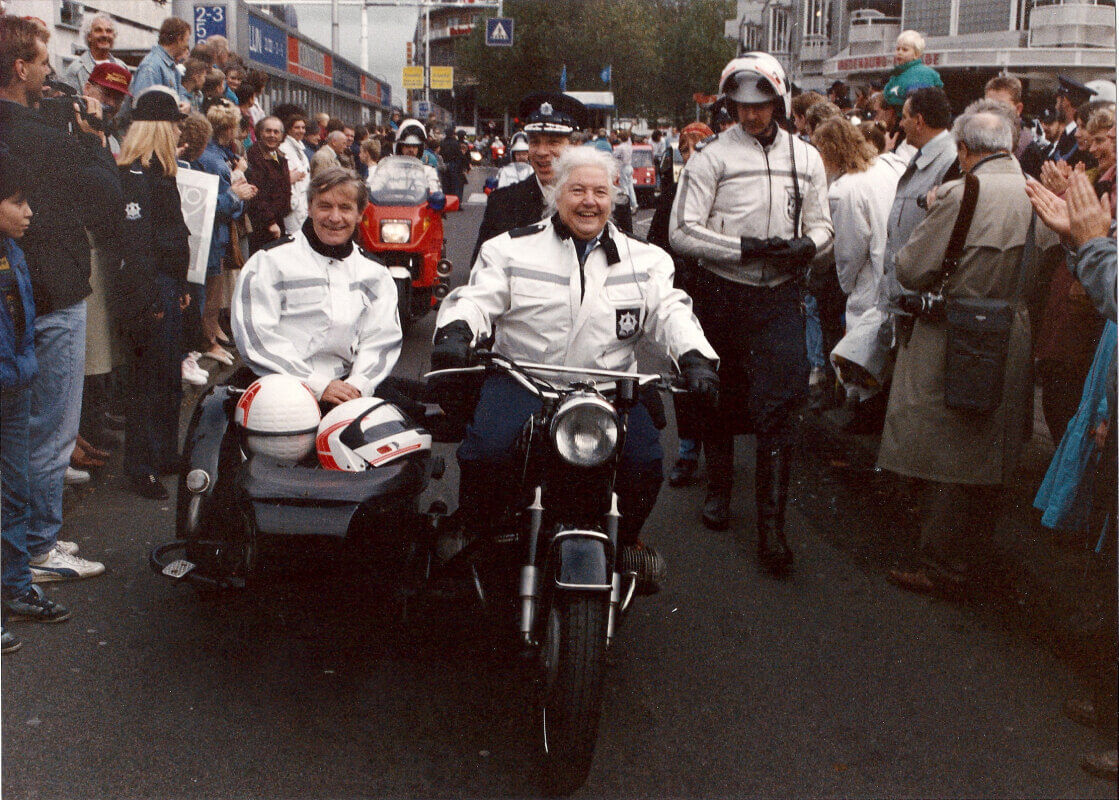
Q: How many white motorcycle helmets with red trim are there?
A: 3